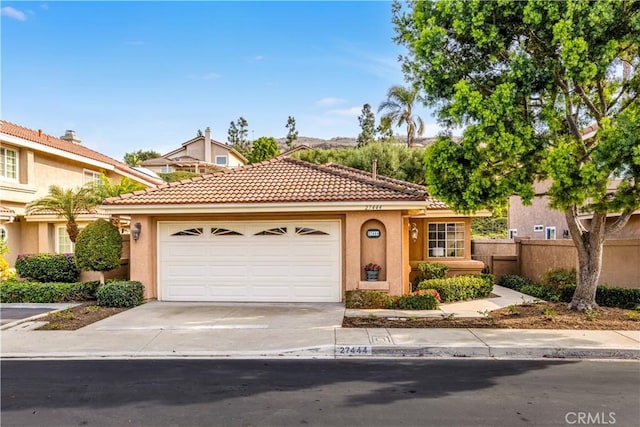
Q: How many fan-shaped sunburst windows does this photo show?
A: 4